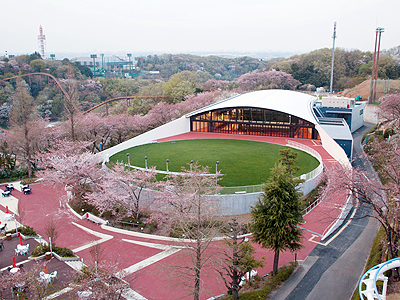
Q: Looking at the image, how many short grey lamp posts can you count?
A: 5